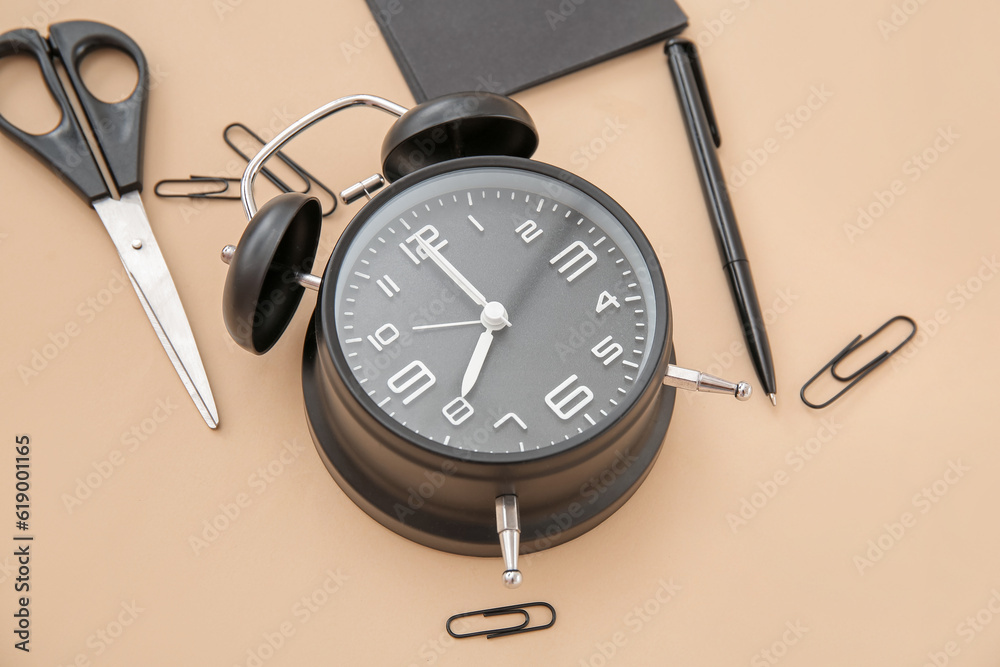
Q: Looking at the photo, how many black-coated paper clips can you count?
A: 4